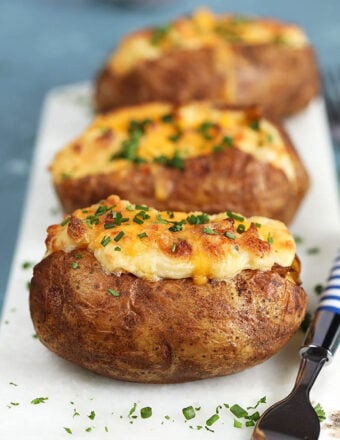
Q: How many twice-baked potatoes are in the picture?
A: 3